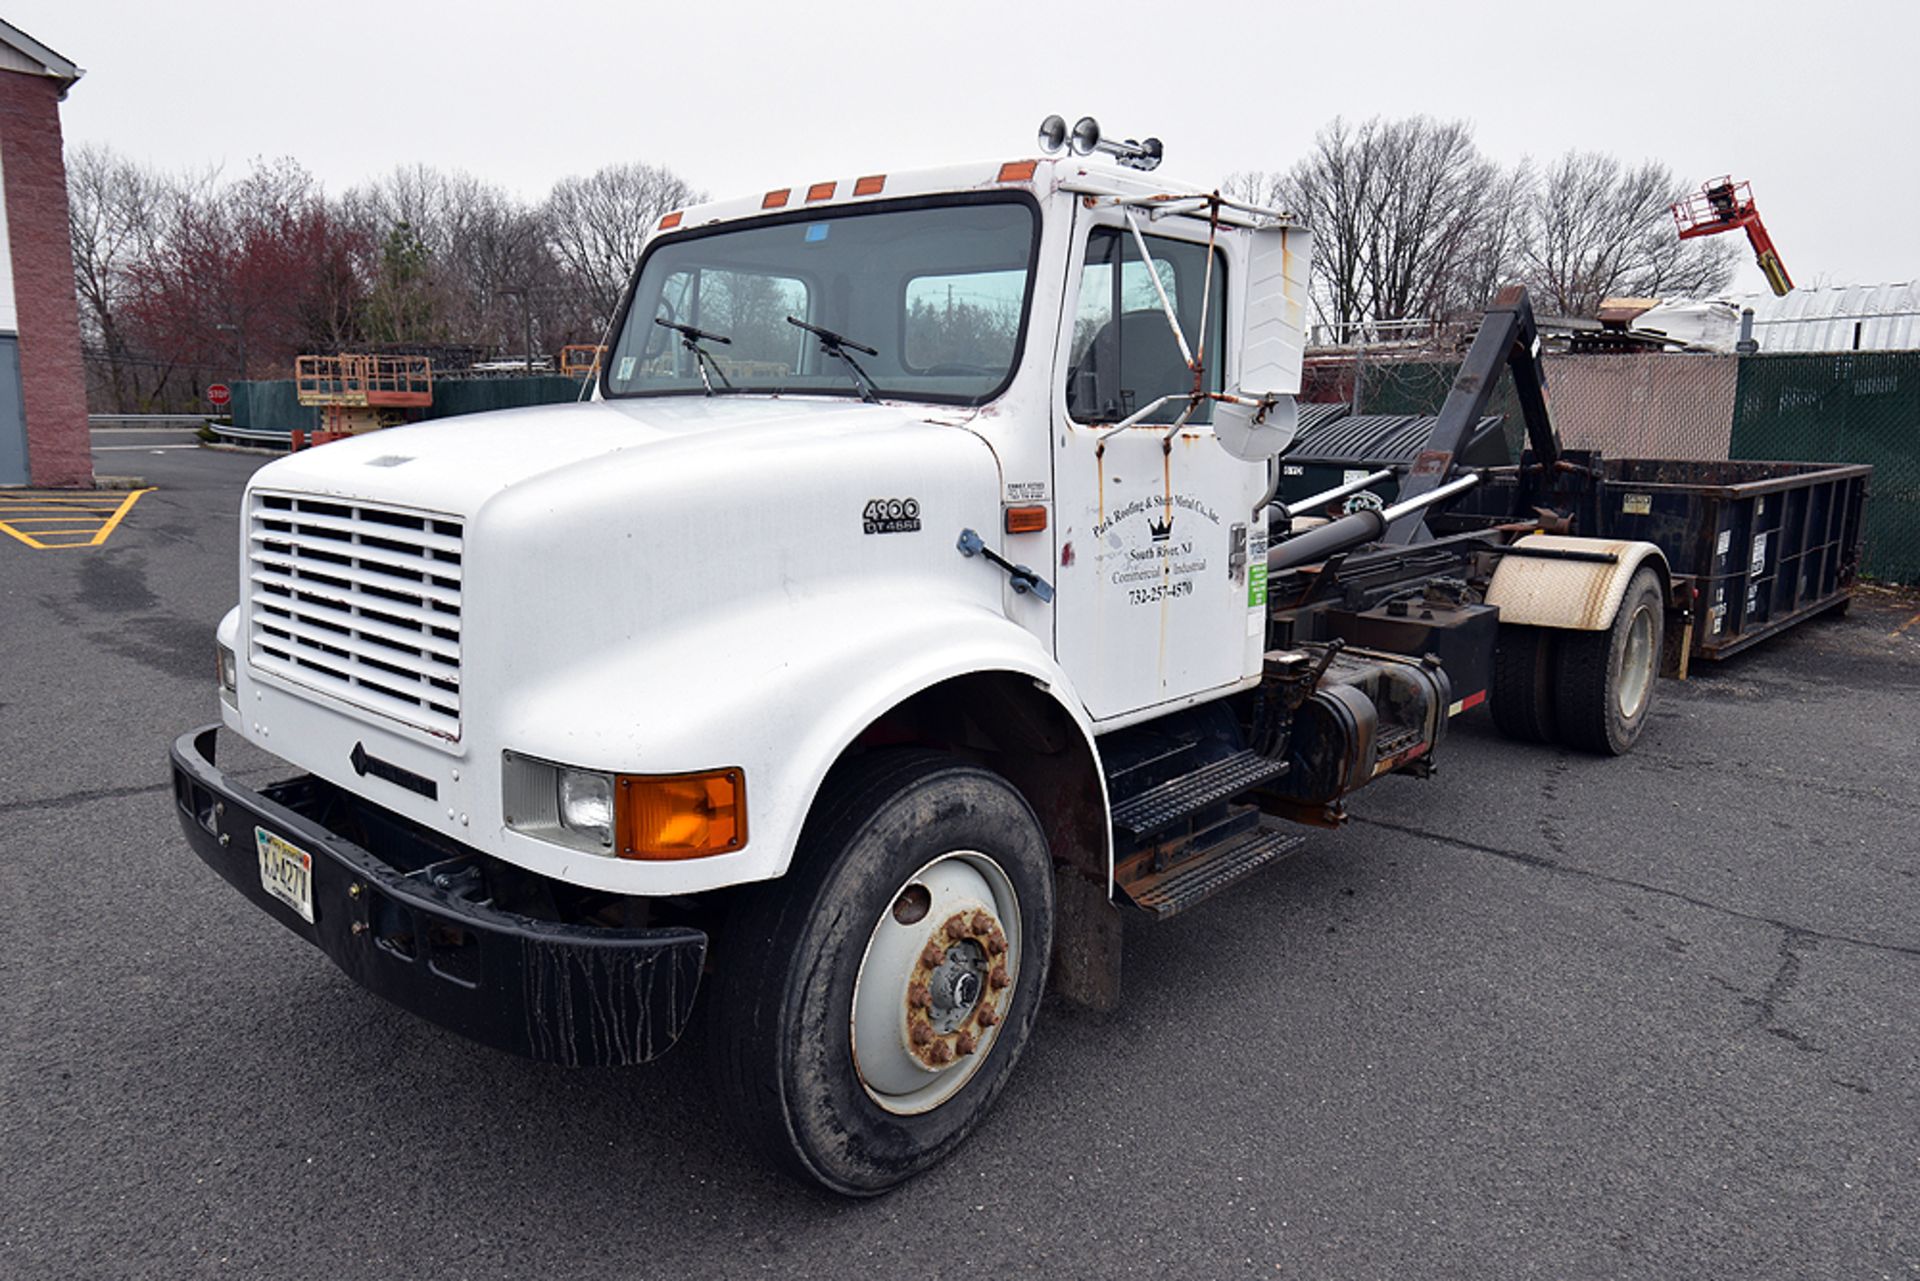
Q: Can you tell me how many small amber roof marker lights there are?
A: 5